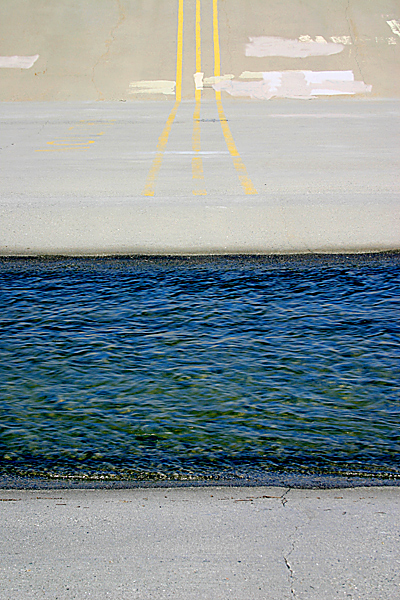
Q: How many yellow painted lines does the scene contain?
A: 3